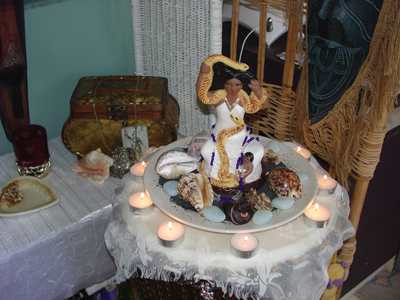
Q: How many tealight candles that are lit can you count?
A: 7